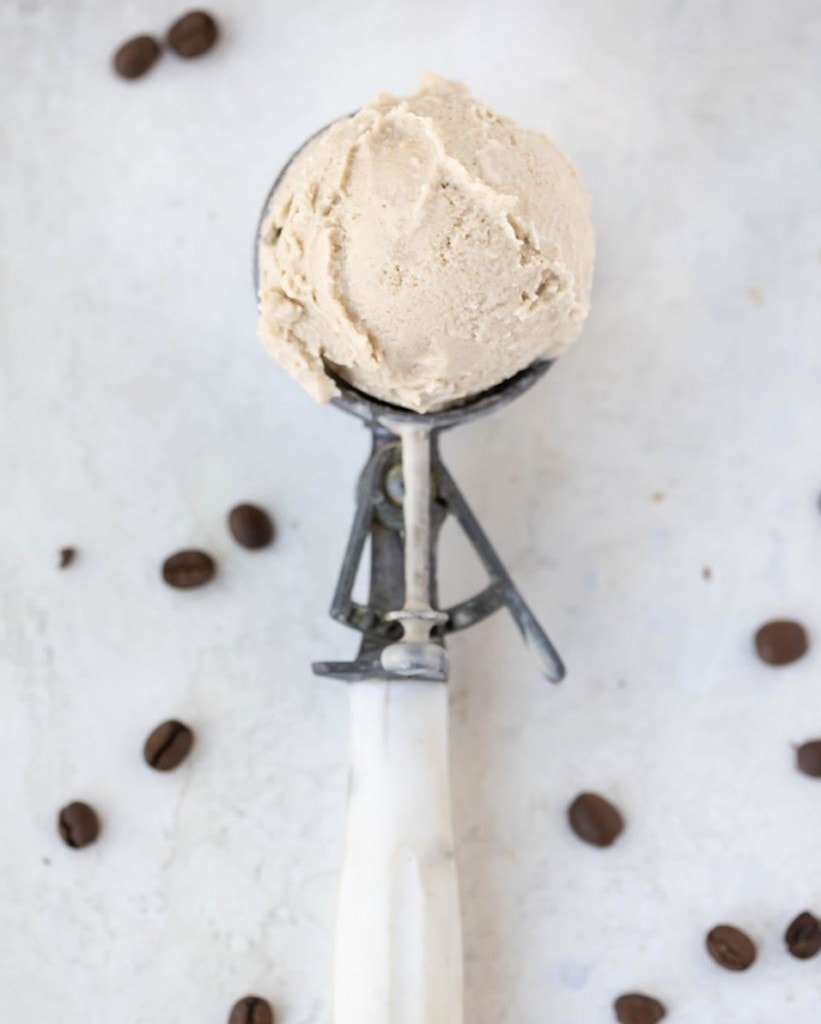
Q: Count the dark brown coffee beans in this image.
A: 13